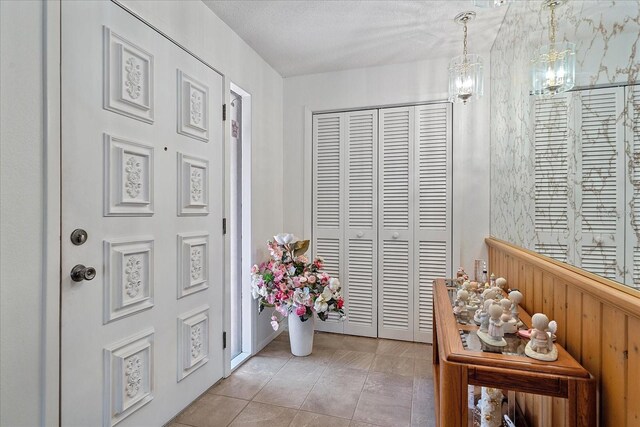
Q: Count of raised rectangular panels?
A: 8